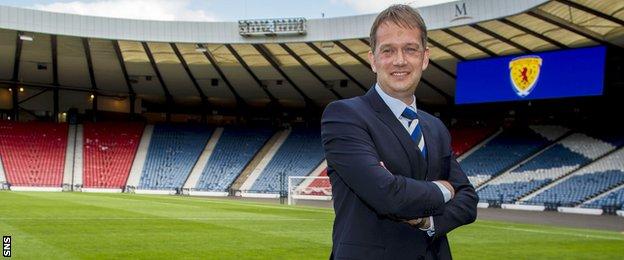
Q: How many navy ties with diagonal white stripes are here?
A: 1